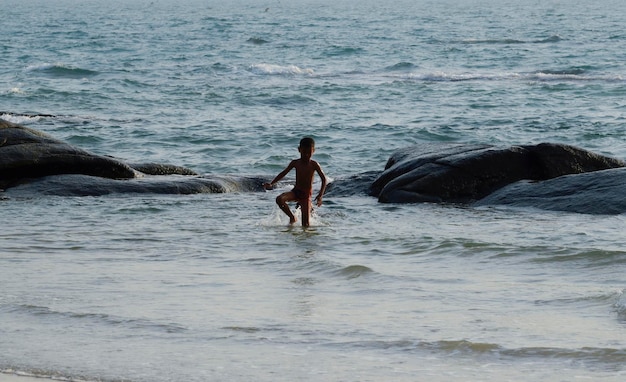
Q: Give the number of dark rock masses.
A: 2